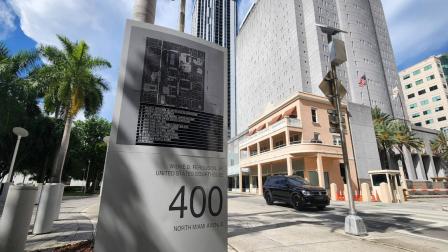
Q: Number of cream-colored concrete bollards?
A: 4